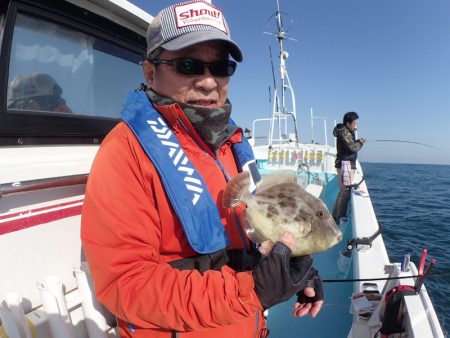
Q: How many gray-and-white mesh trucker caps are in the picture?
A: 1